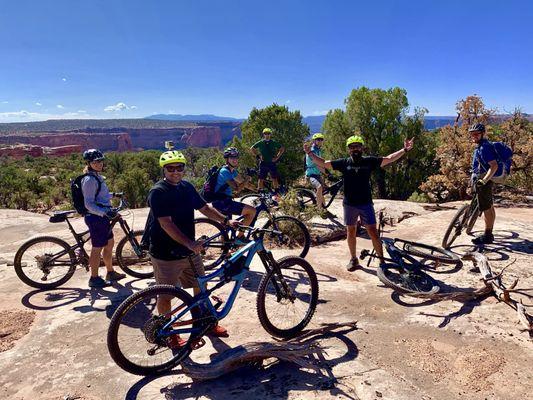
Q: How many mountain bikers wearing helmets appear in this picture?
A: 7